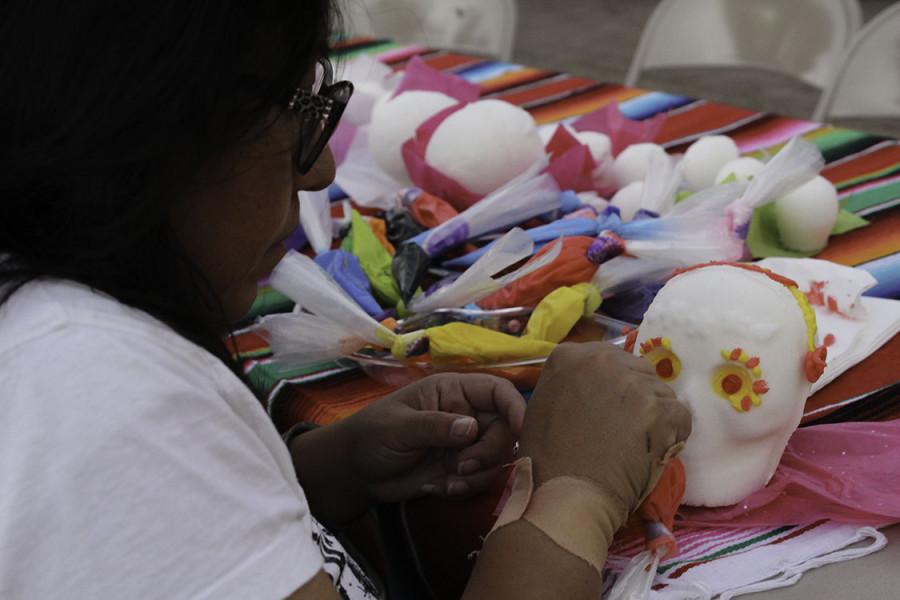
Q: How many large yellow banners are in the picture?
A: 0